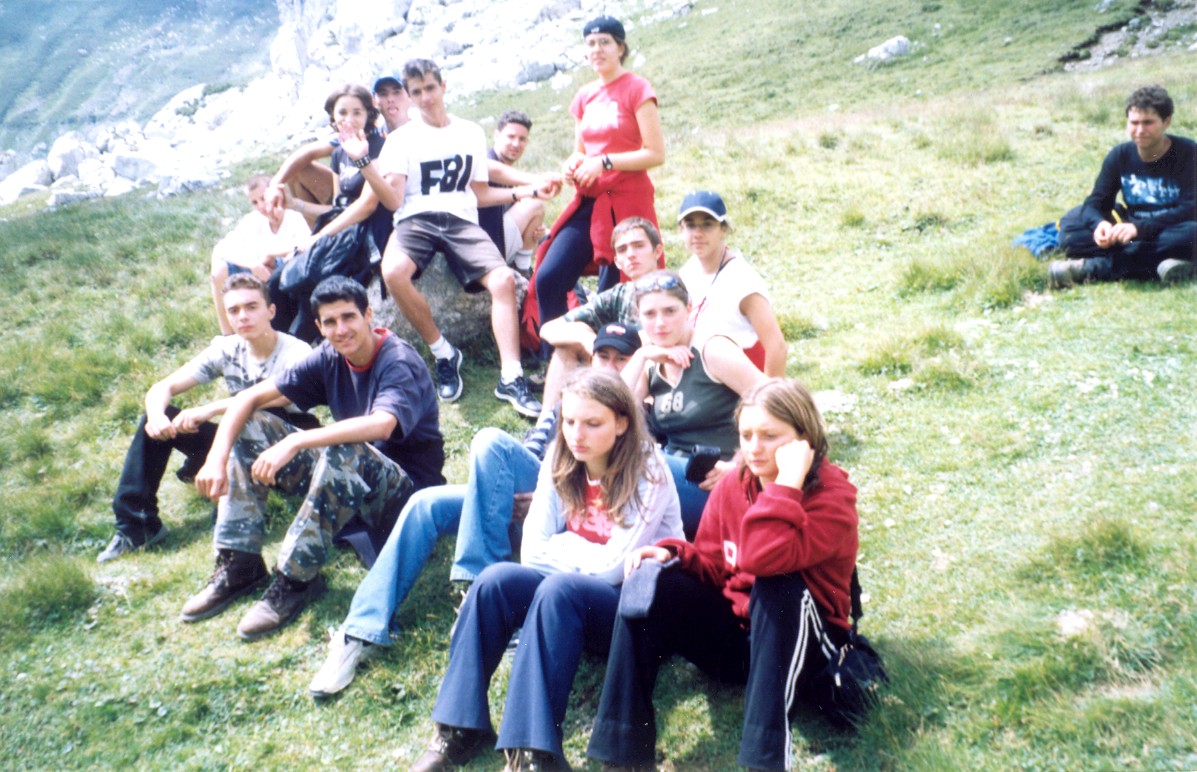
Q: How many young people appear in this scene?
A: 15